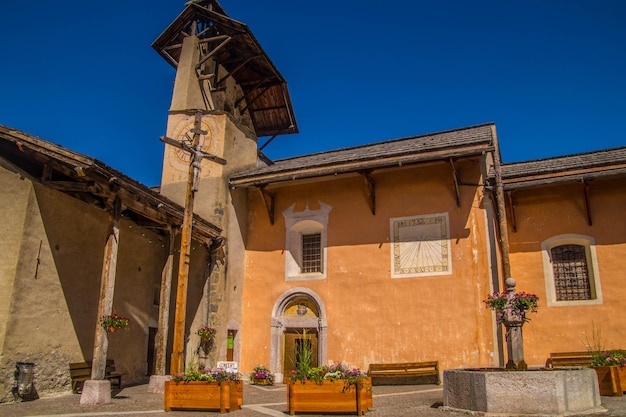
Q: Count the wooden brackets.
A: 5